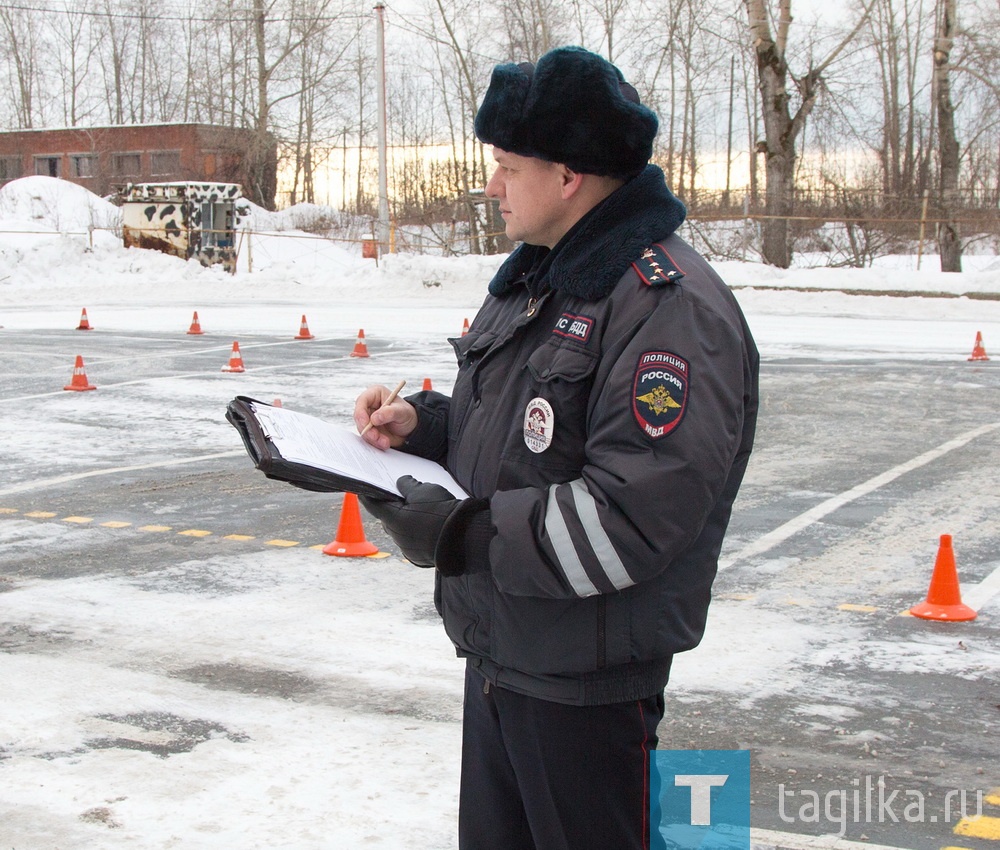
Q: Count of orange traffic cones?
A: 12